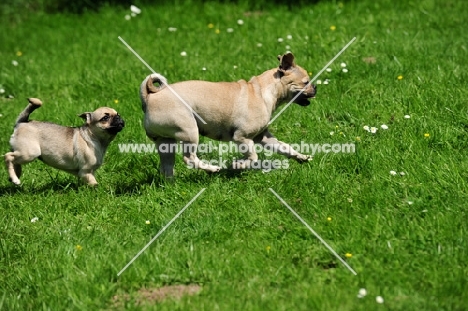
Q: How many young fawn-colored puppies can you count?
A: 1